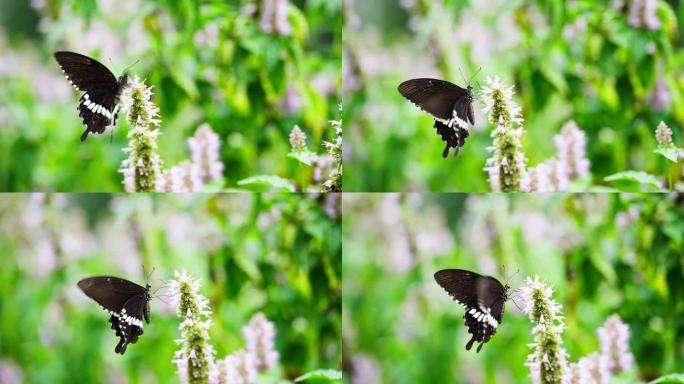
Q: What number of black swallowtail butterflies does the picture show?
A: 4